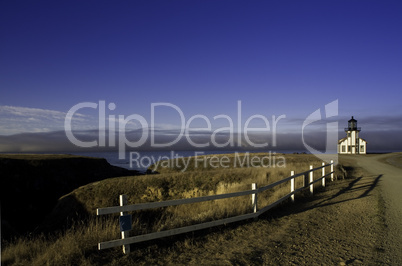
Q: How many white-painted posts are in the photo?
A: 6